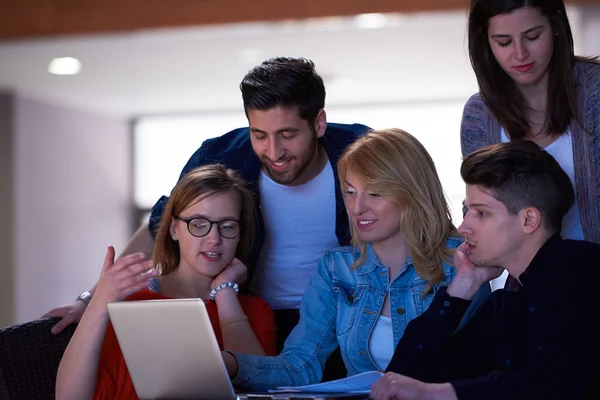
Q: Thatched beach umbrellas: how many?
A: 0